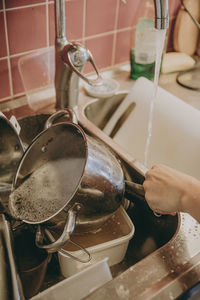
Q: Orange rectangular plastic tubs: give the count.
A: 0